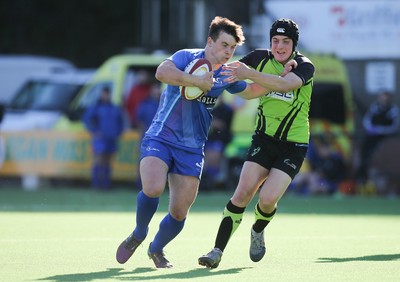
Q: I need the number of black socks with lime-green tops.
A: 2